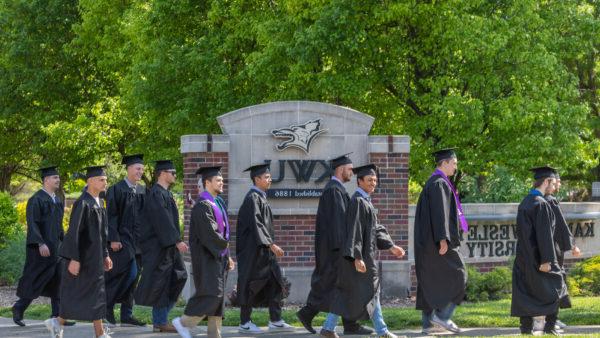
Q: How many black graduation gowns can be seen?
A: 11